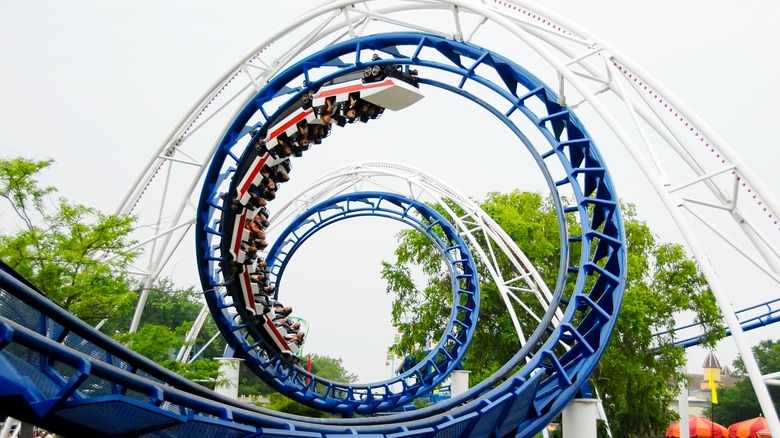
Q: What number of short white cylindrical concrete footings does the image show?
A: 3